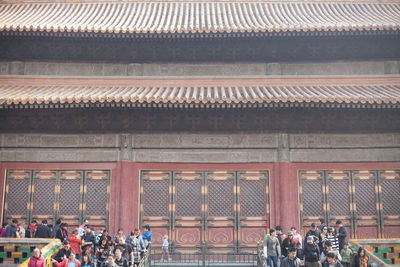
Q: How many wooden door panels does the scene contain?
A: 12